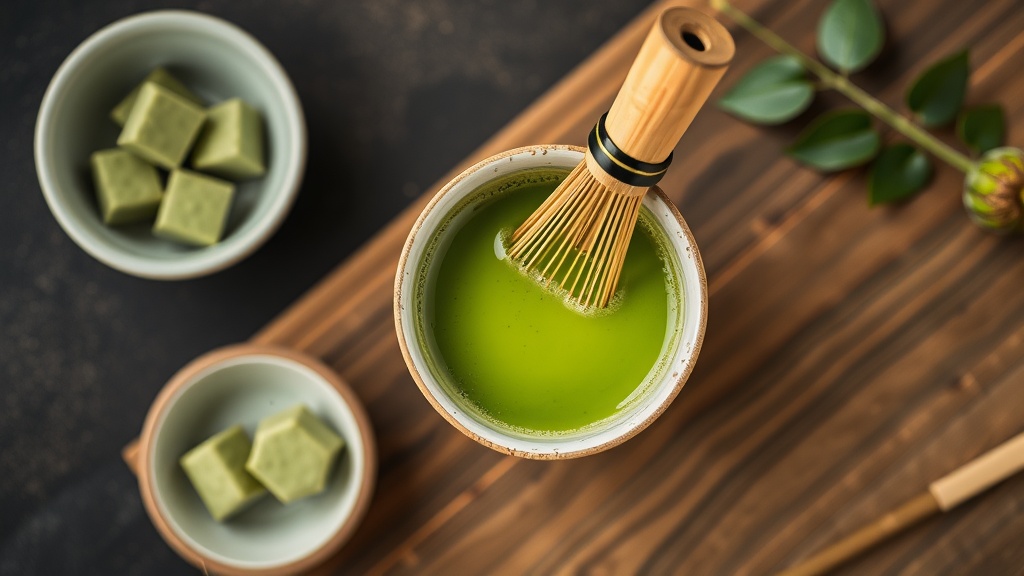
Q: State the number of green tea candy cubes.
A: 7